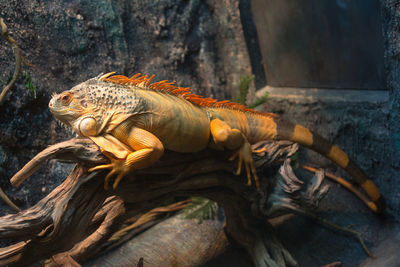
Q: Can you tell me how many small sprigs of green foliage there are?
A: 3